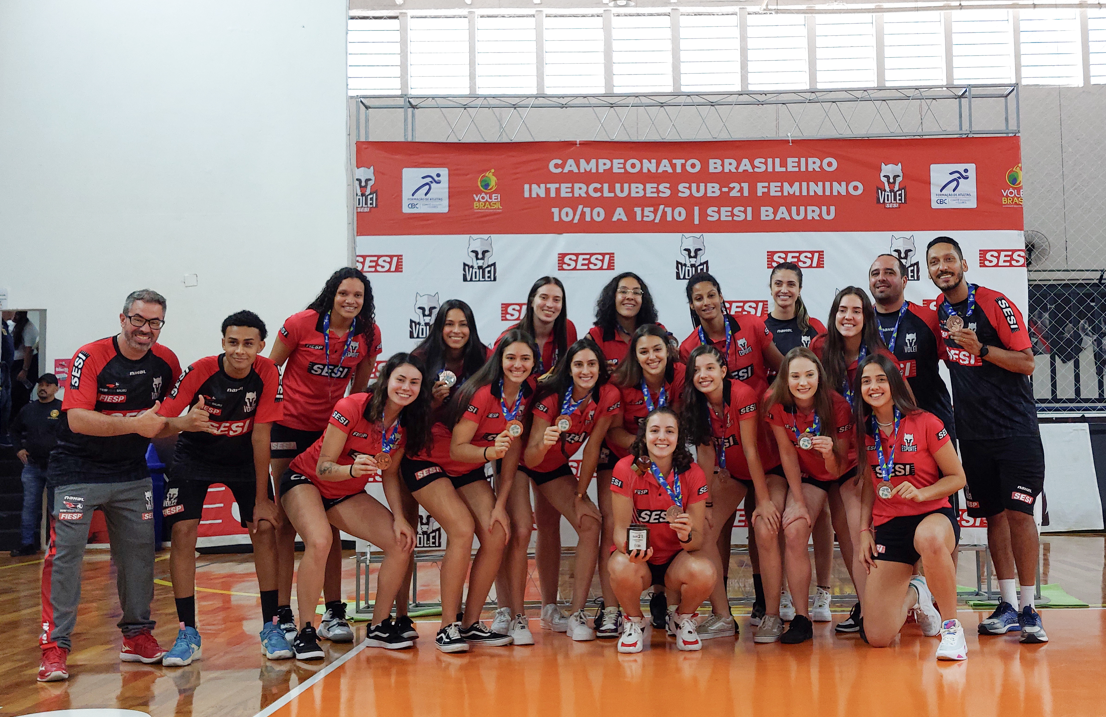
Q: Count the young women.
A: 15